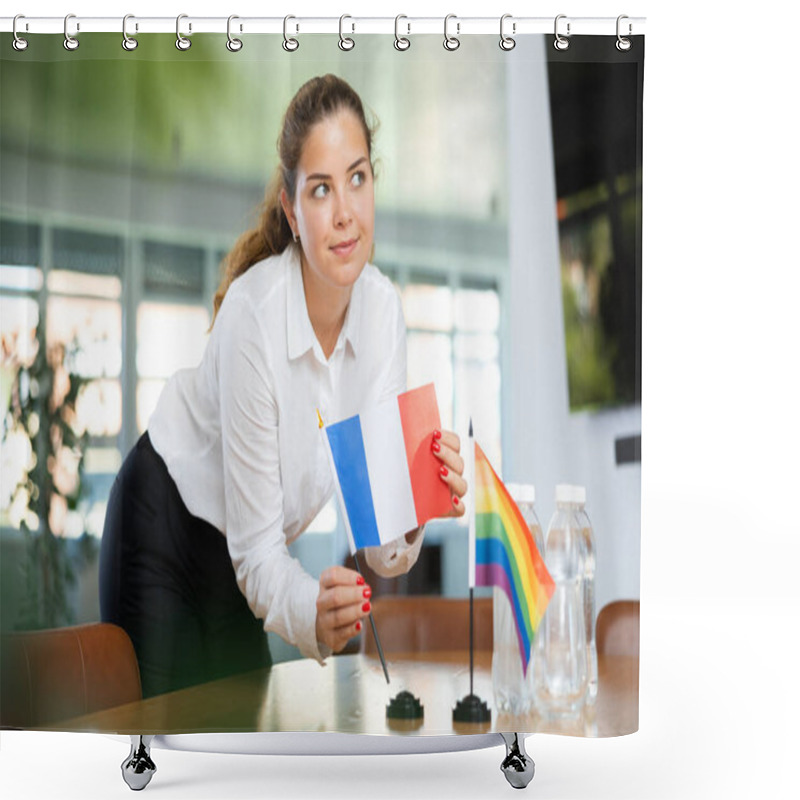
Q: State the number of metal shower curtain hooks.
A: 12